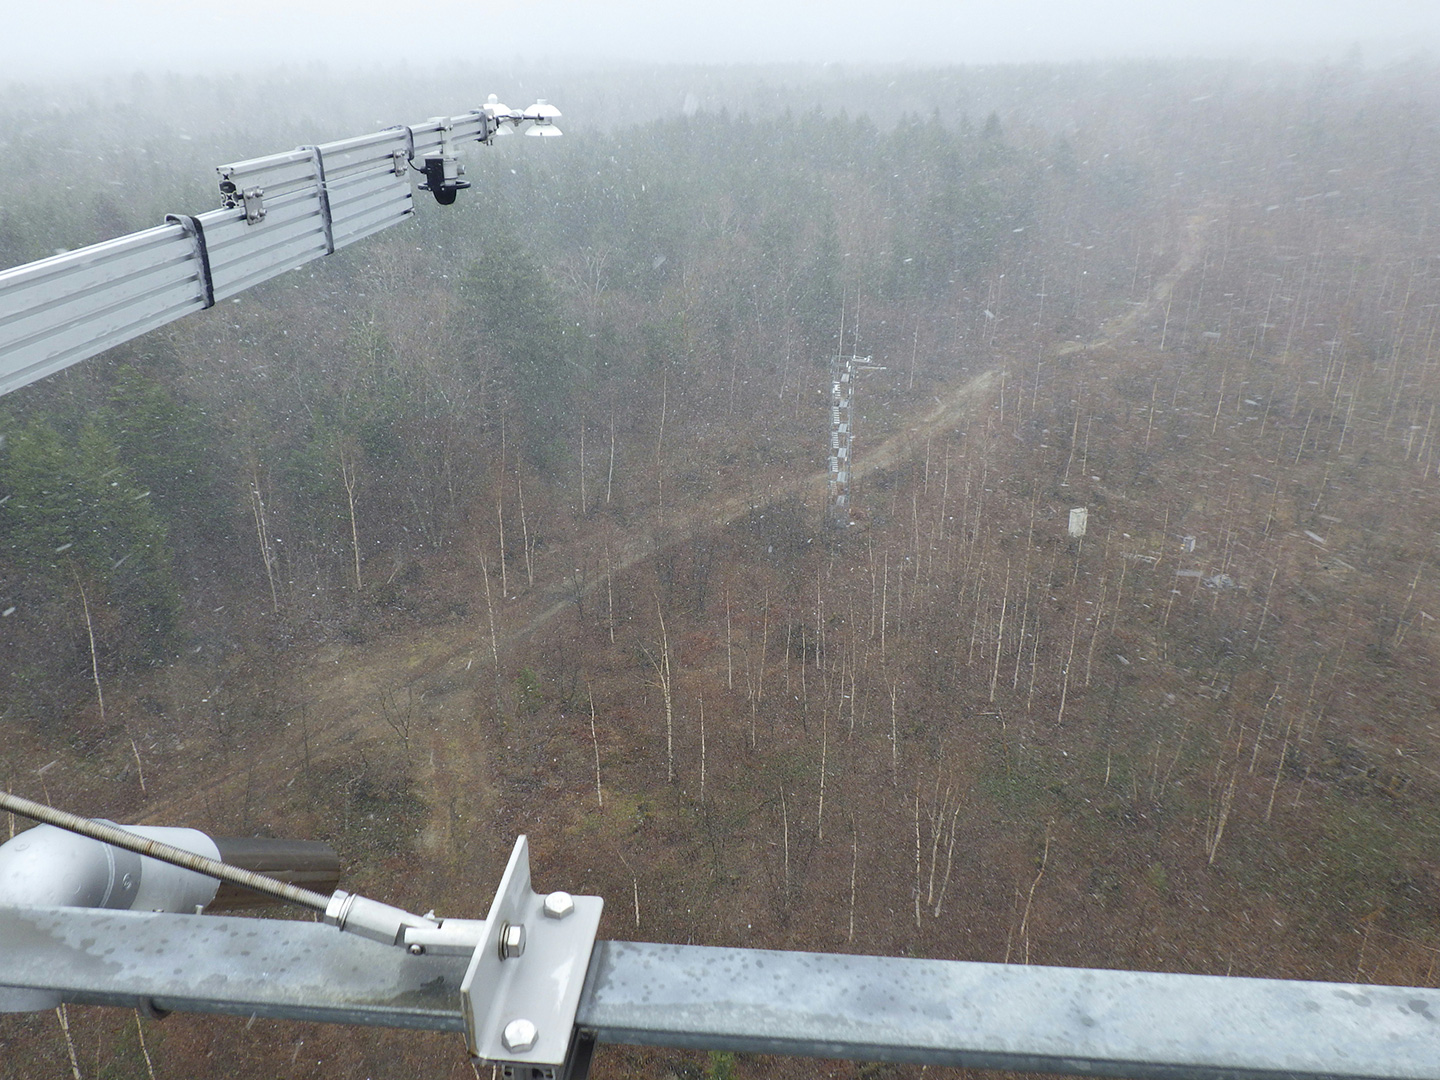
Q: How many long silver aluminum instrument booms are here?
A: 1